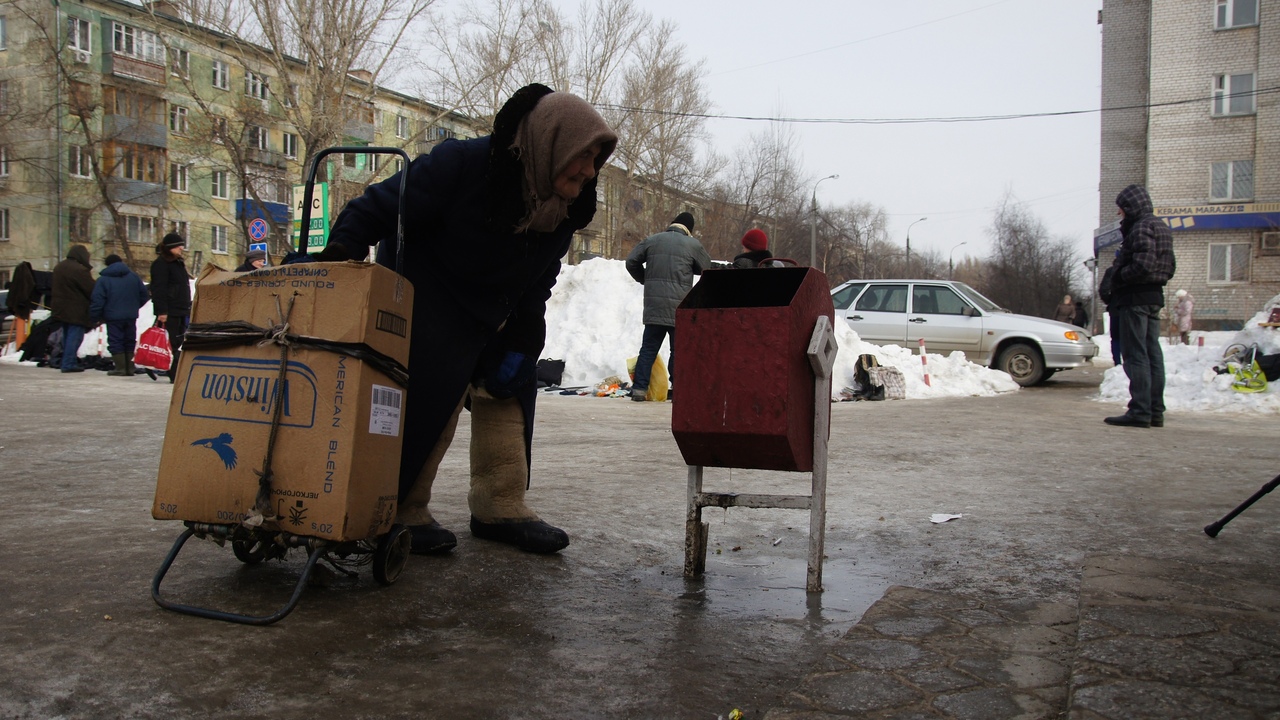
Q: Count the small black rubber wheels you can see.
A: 2